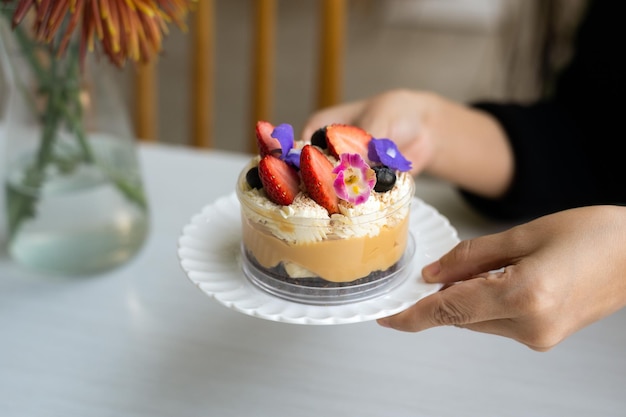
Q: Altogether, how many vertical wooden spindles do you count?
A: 4